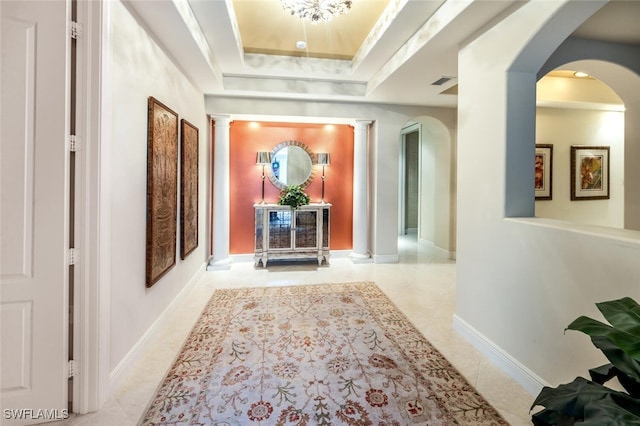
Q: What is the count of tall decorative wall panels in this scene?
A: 2